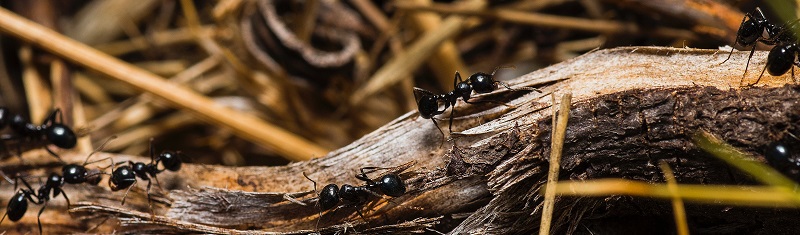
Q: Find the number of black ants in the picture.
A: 8